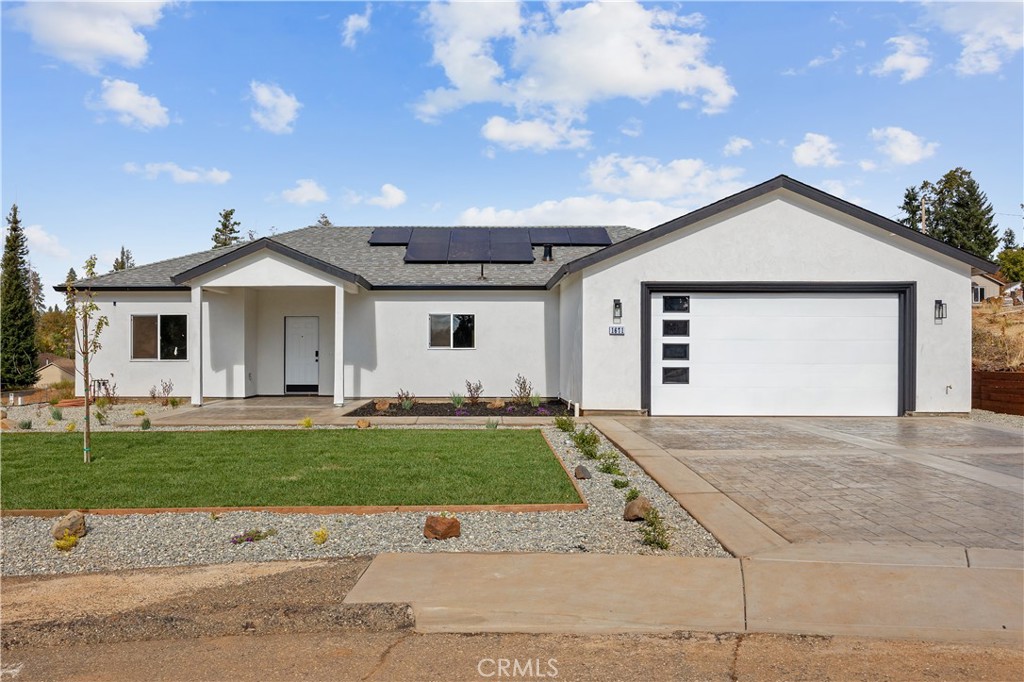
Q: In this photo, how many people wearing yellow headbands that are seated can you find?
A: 0